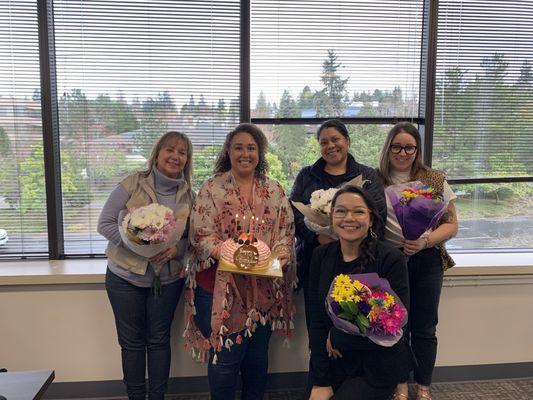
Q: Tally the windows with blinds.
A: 4